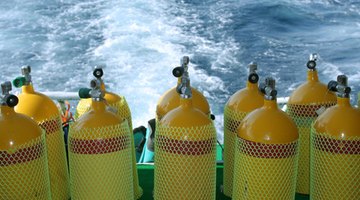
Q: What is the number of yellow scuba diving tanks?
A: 10